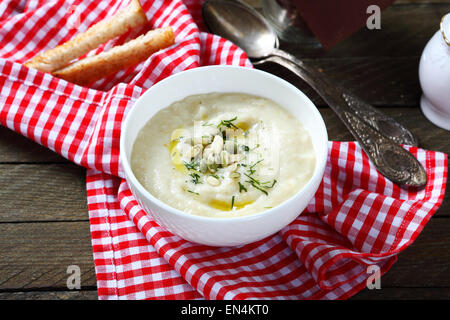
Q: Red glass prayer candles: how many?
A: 0